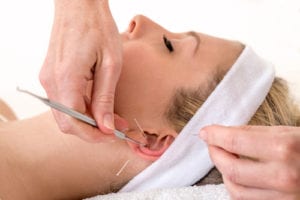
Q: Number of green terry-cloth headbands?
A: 0